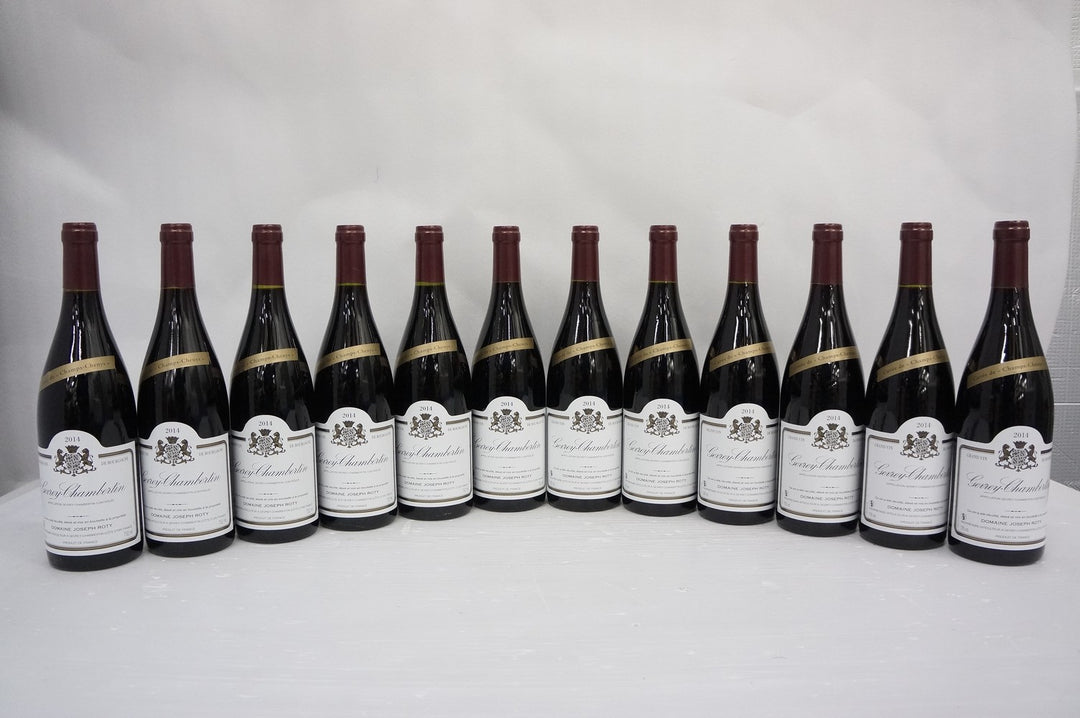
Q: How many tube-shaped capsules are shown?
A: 12